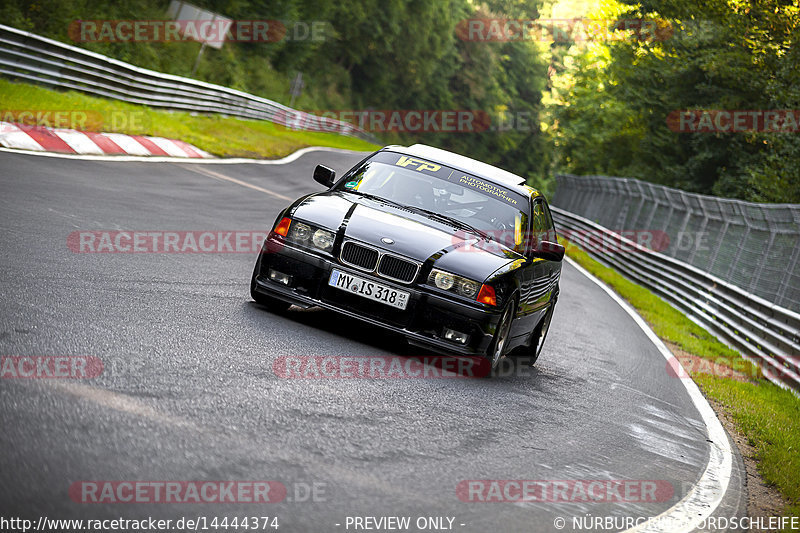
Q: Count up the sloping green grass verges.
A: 2